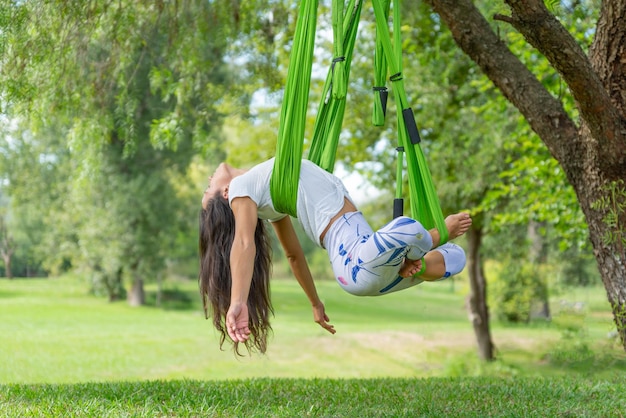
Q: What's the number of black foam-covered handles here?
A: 3